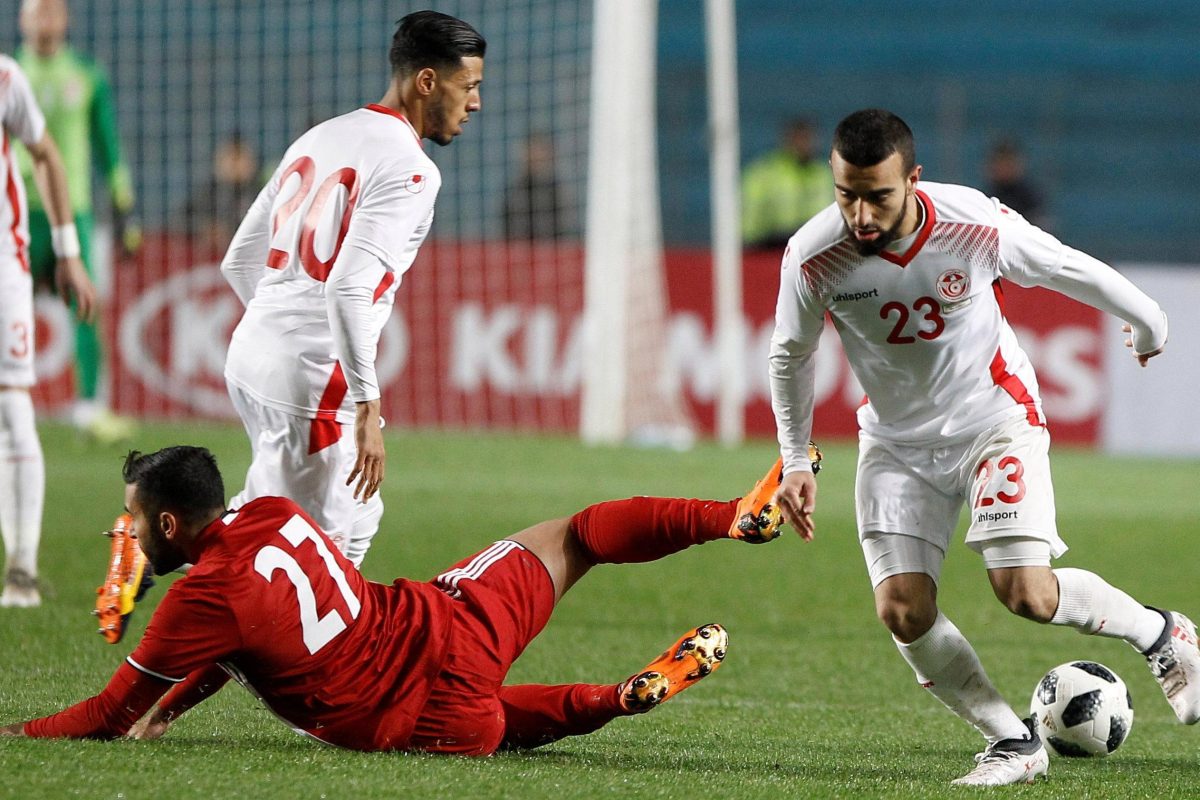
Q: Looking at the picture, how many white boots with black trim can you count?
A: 2